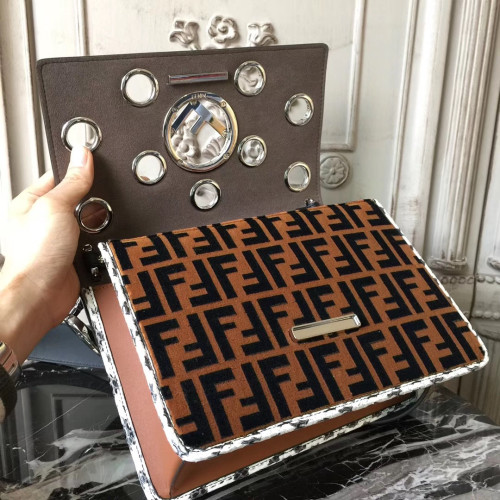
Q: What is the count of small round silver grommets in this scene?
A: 9